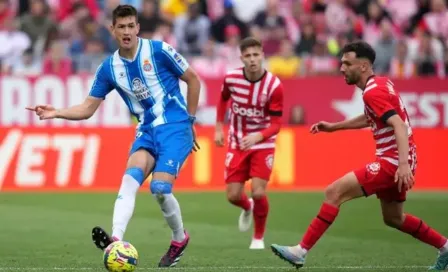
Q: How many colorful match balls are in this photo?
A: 1